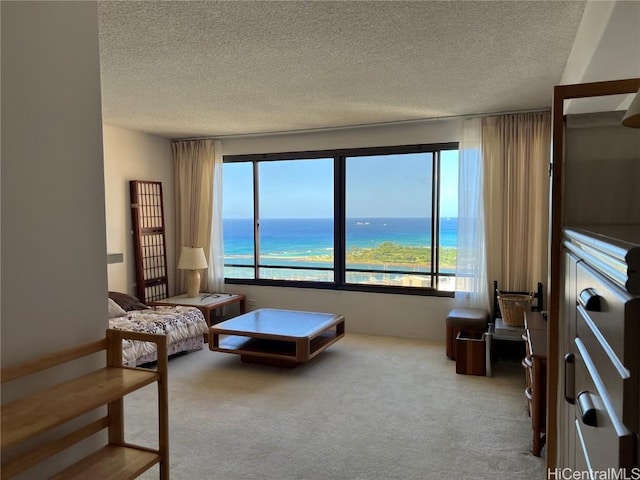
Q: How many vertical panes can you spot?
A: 4